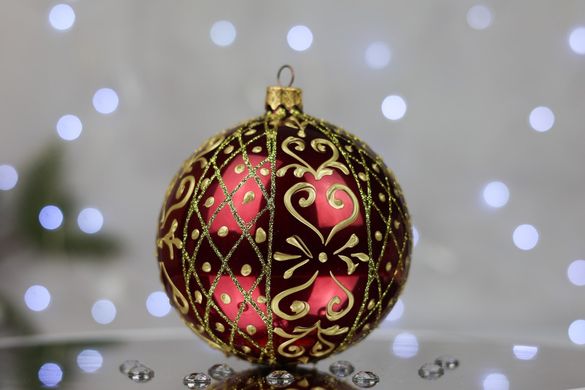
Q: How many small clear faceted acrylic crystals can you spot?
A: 9